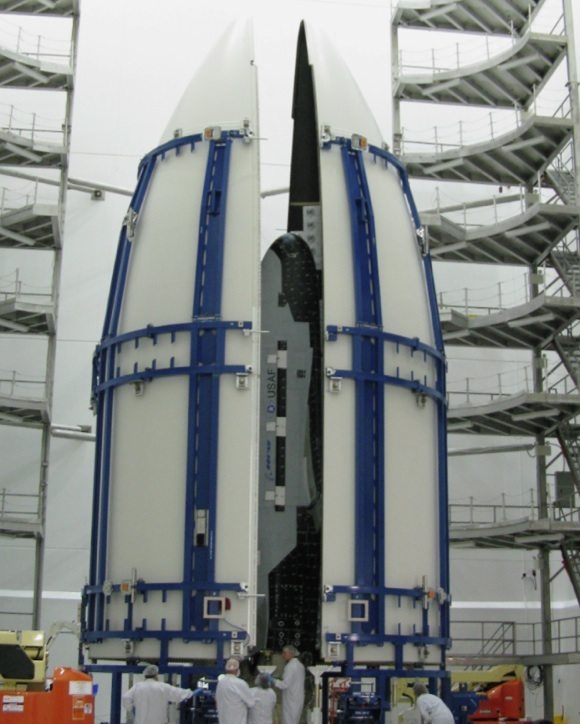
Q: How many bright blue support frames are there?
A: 2